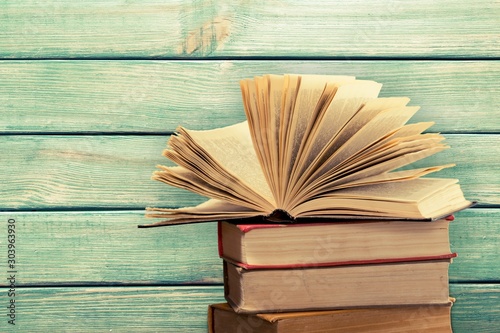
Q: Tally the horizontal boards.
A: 5